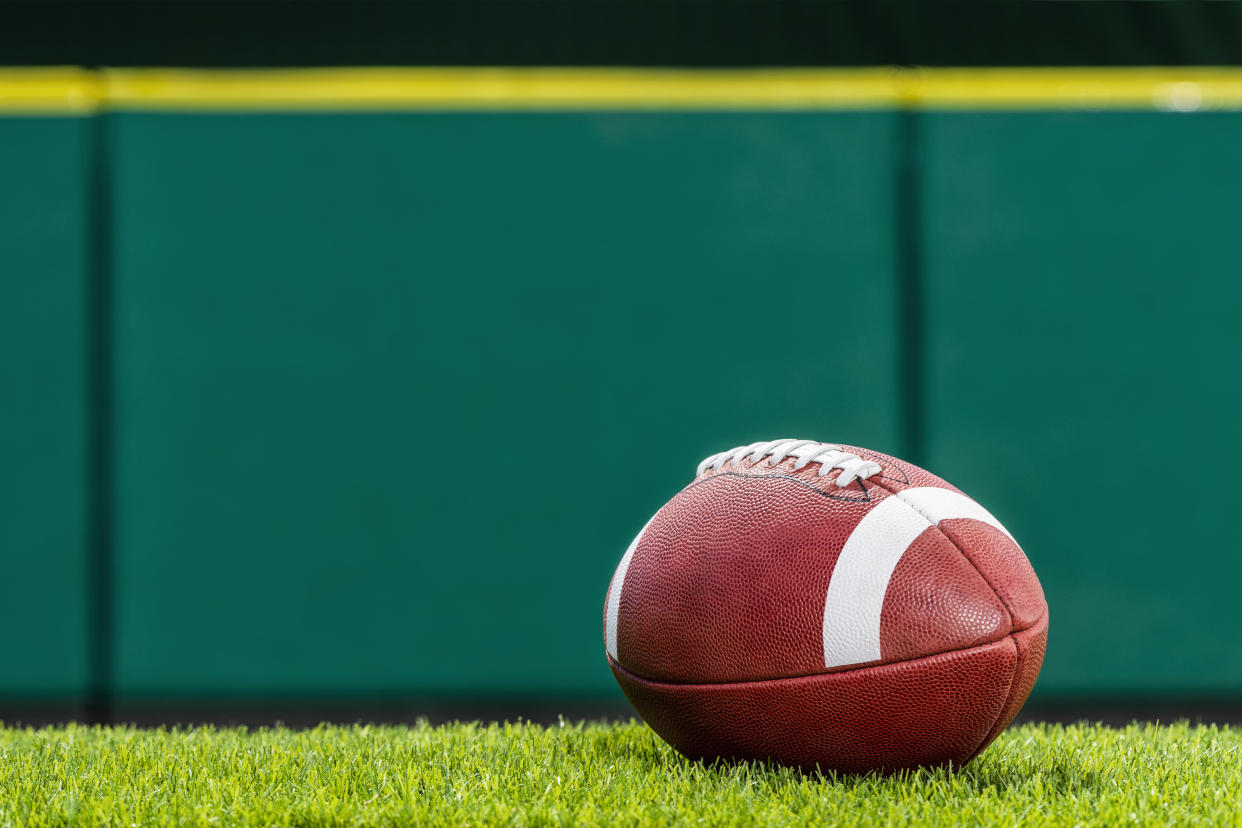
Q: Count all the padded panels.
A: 3